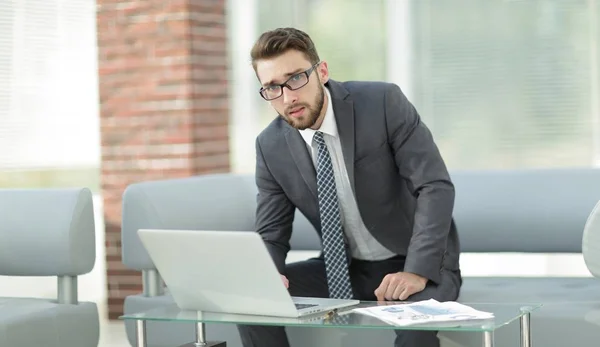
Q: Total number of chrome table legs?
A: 4